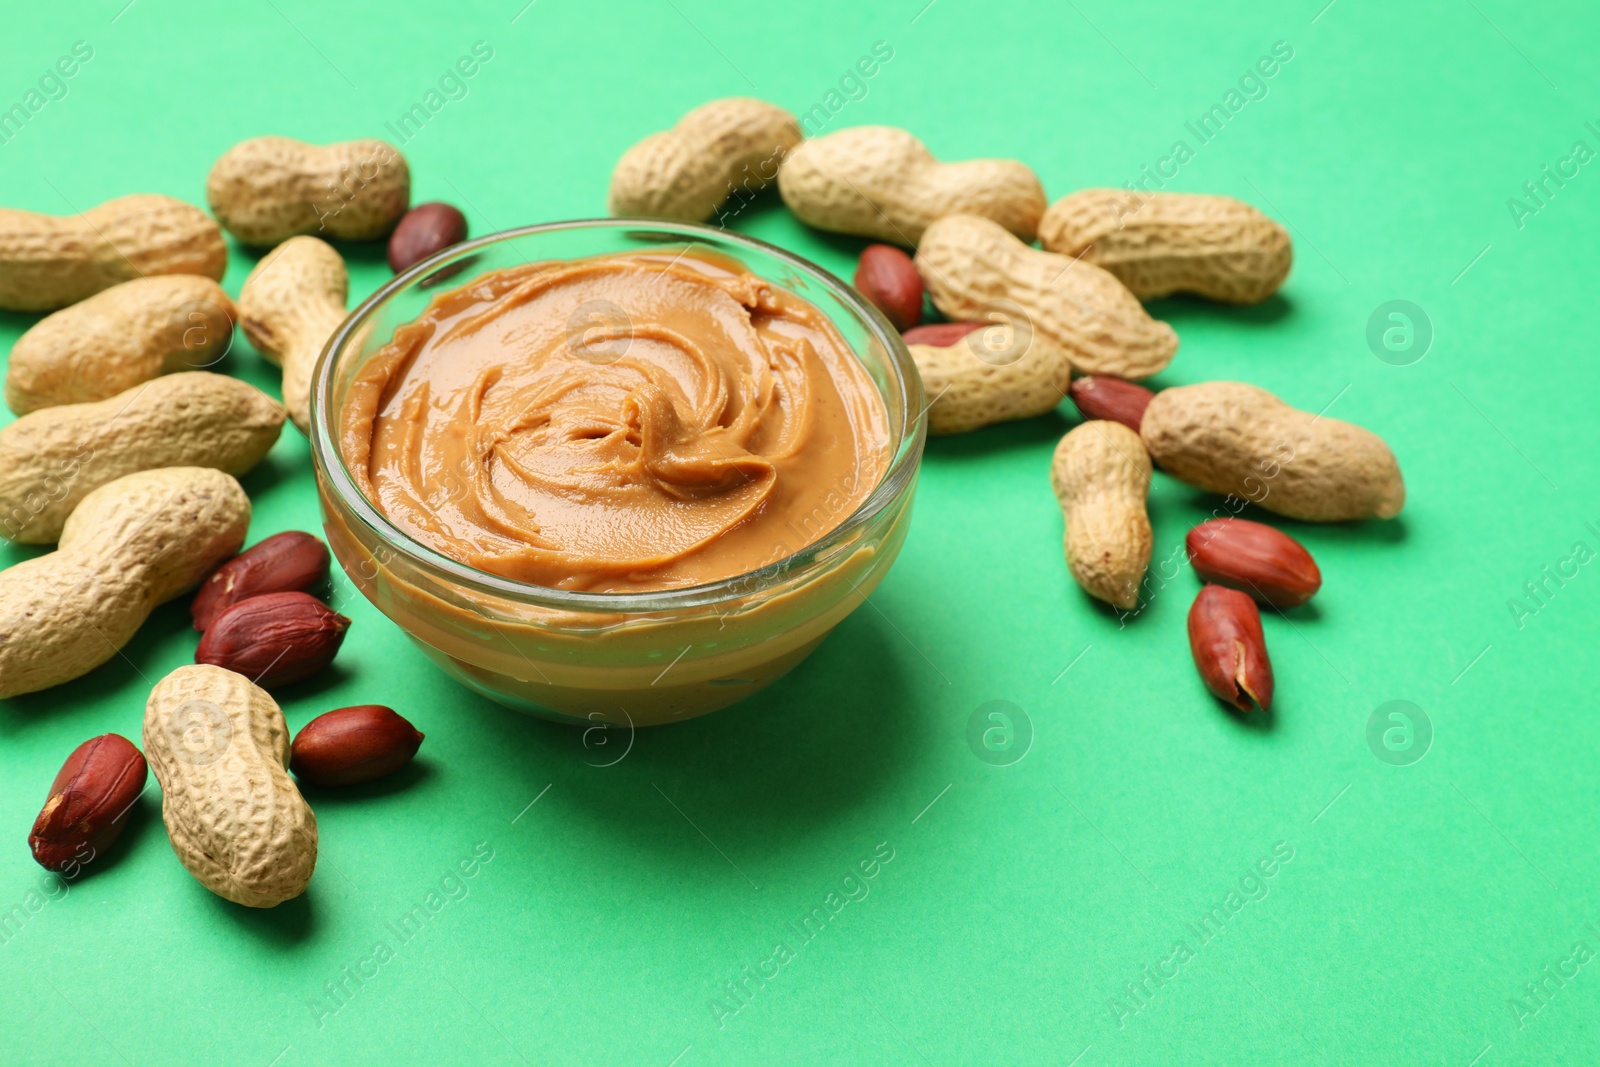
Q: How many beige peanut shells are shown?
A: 14